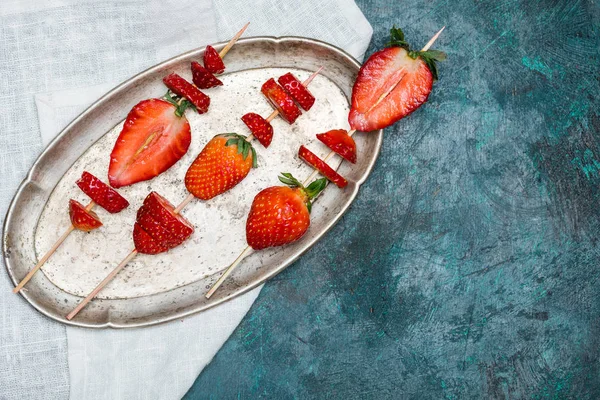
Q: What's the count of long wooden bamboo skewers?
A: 3